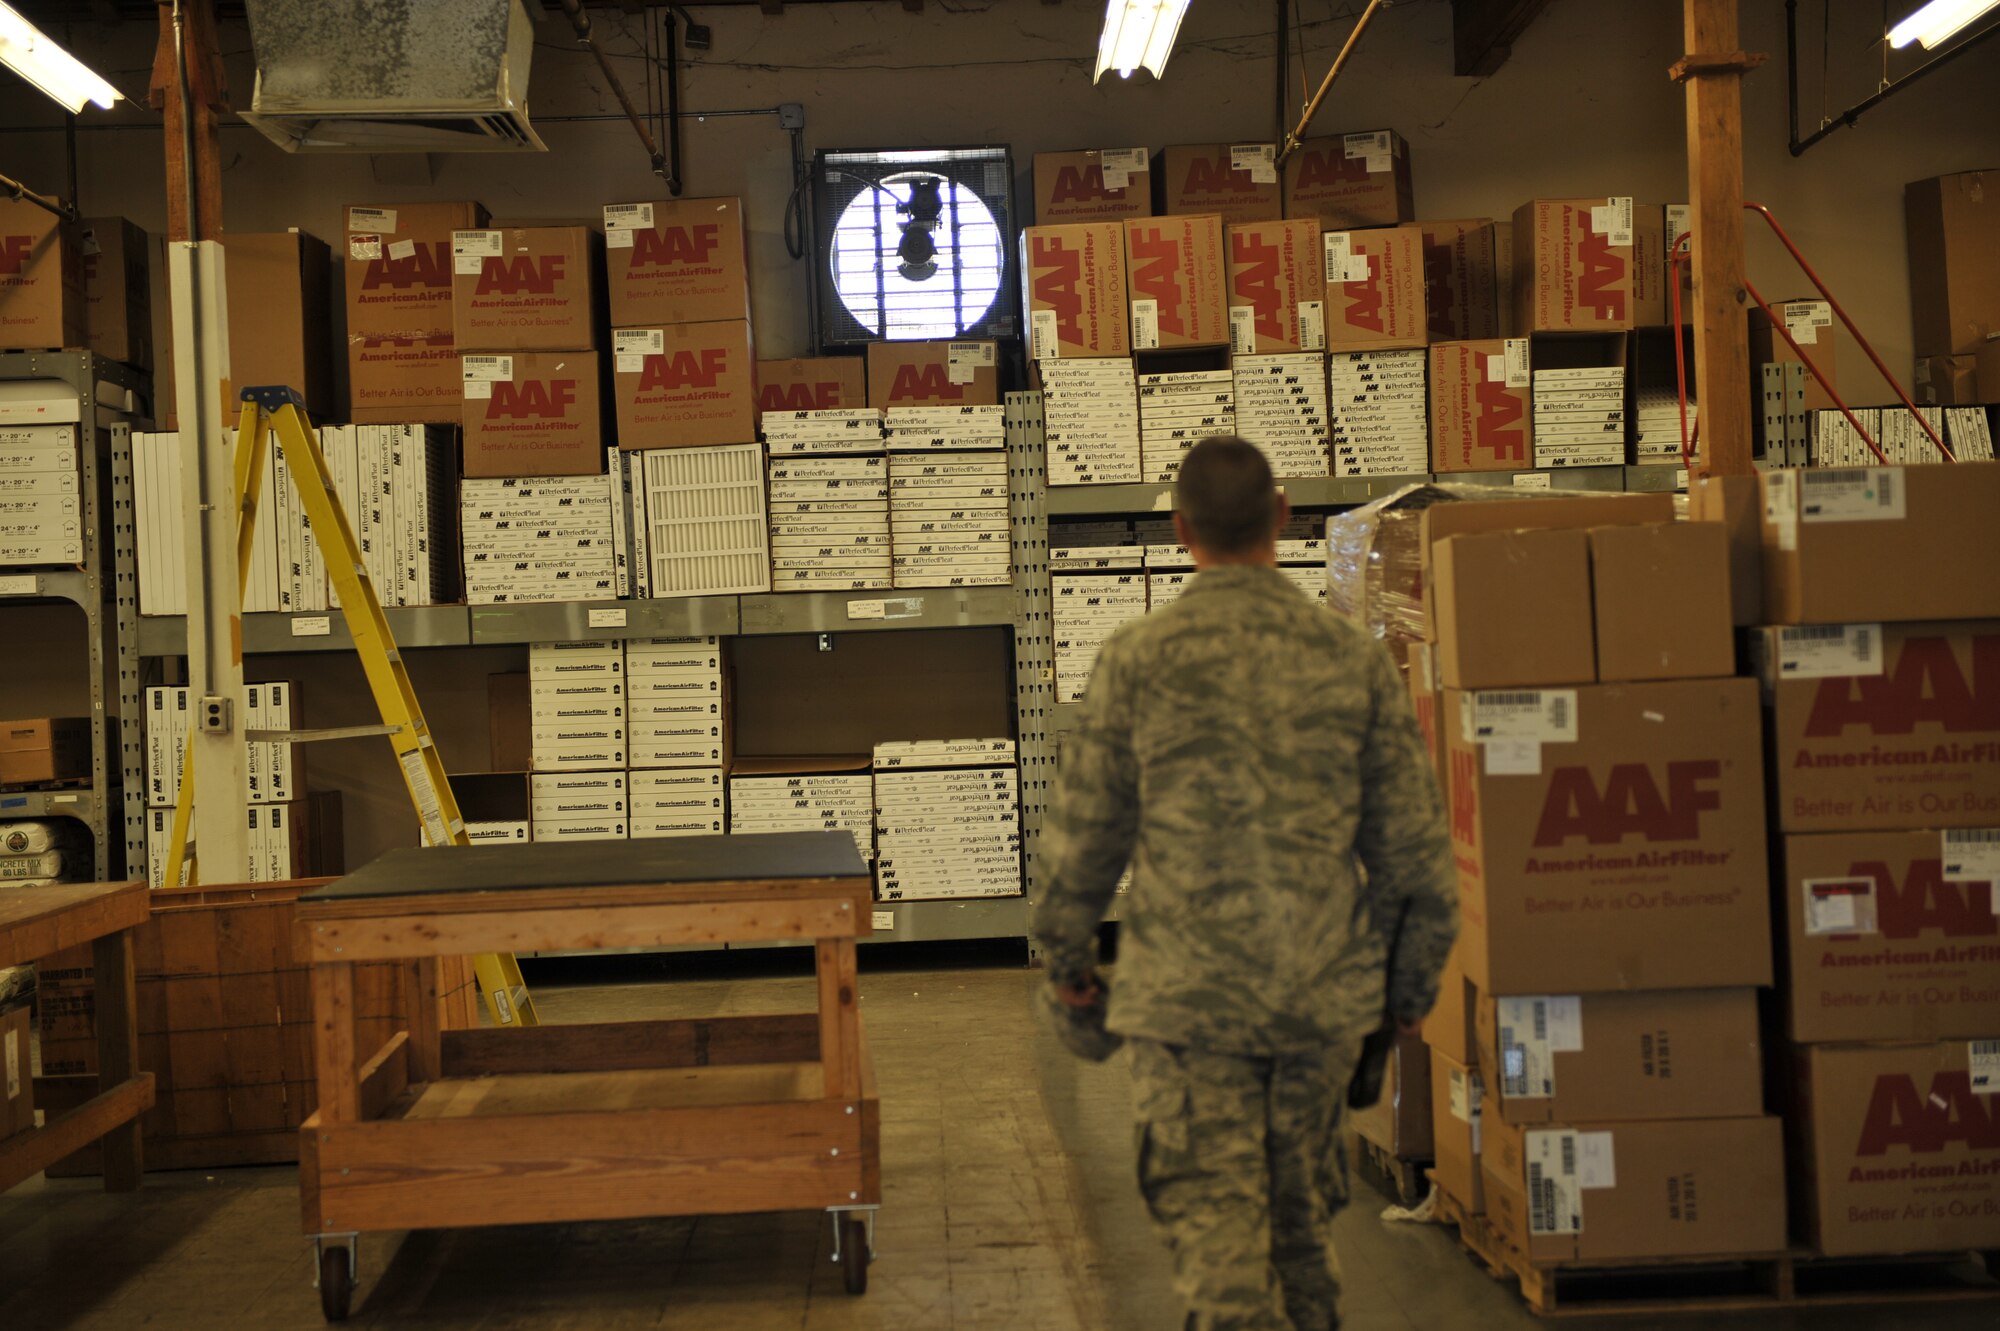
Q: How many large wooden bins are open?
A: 1